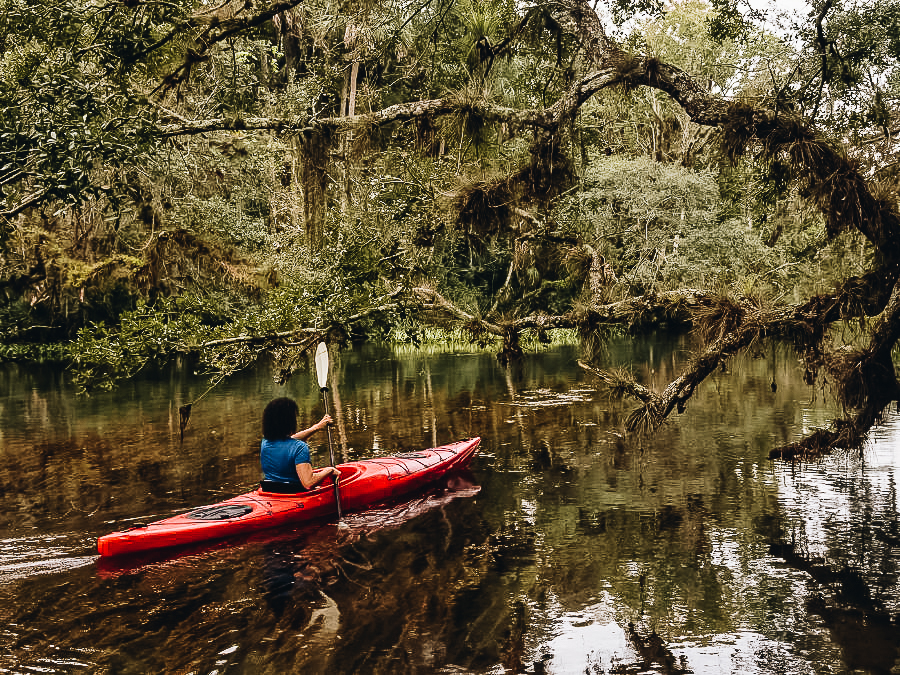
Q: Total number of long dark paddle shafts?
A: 1